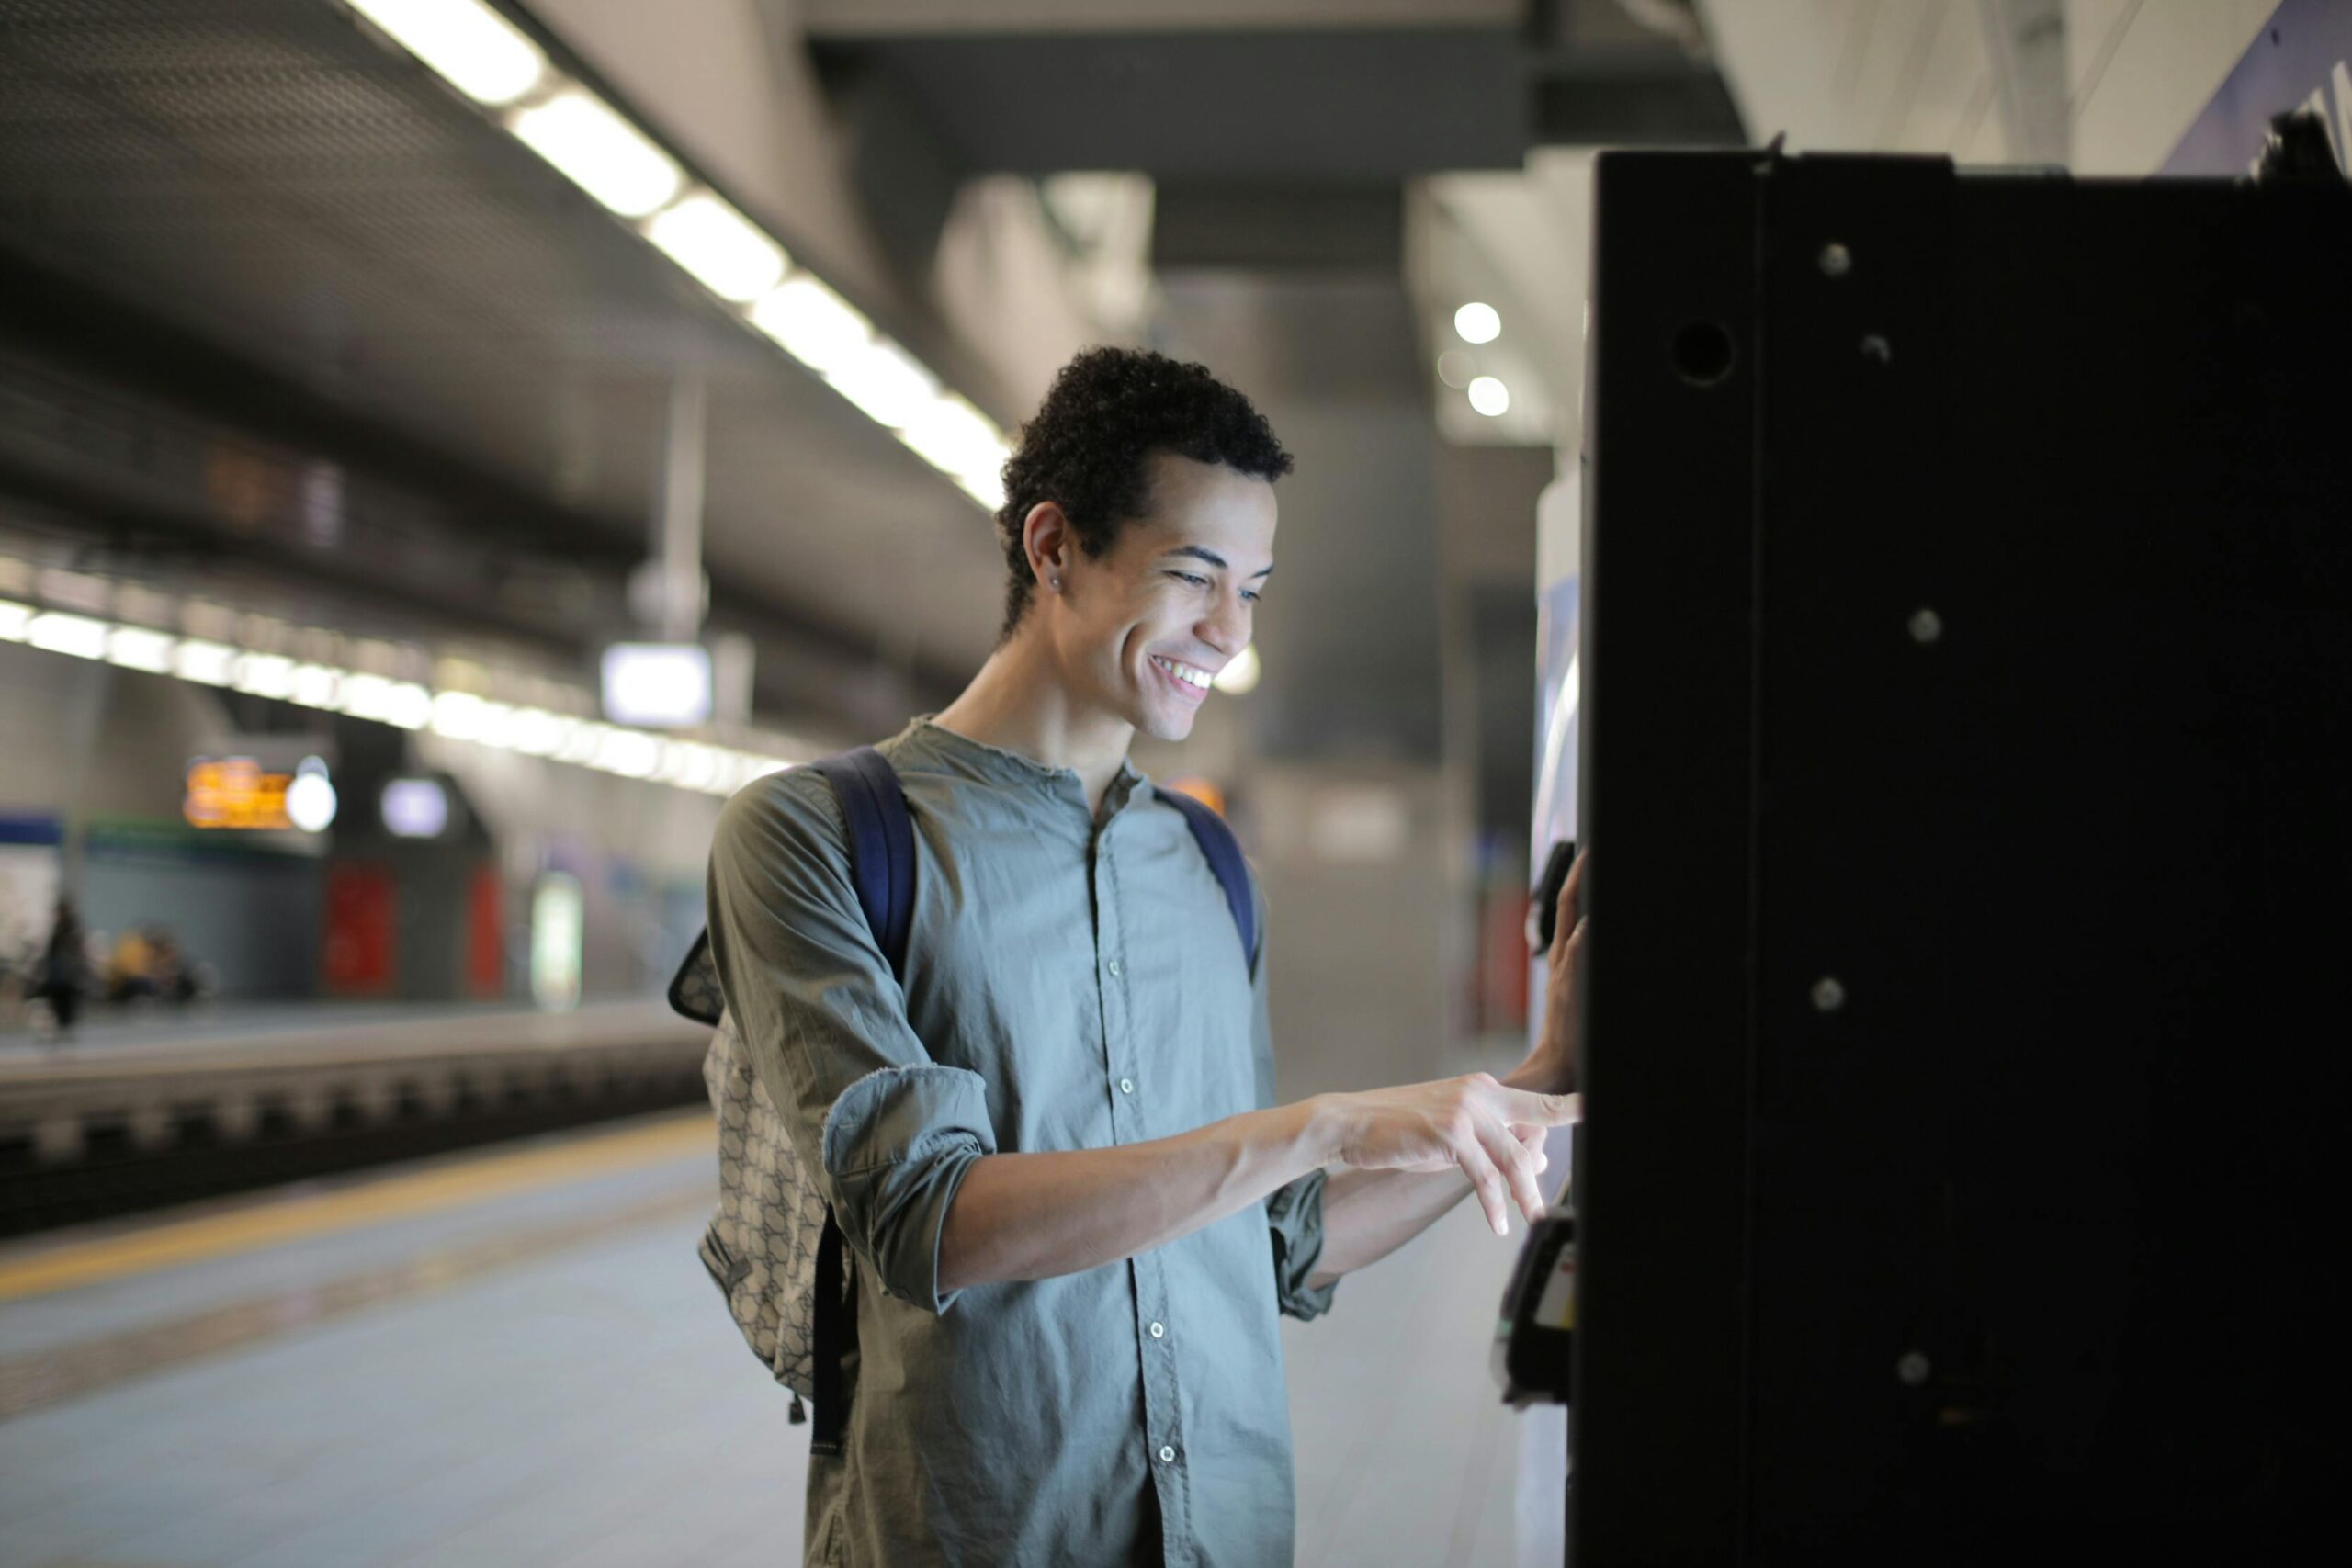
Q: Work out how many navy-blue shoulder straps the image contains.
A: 2